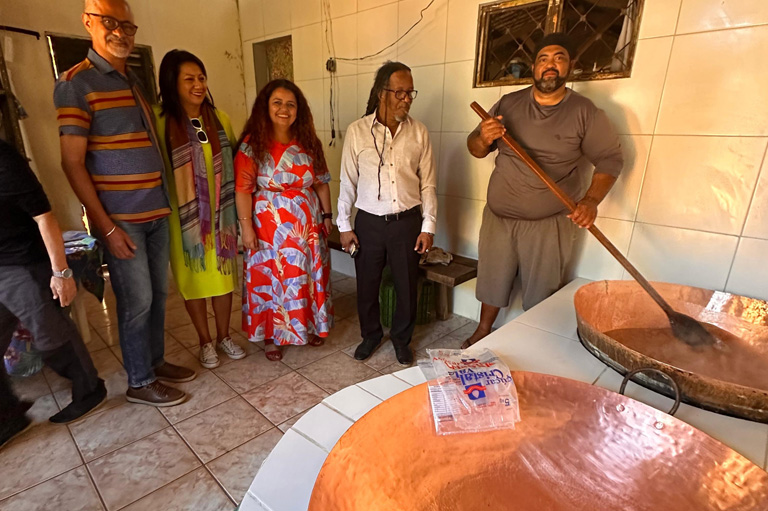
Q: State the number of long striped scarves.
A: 1